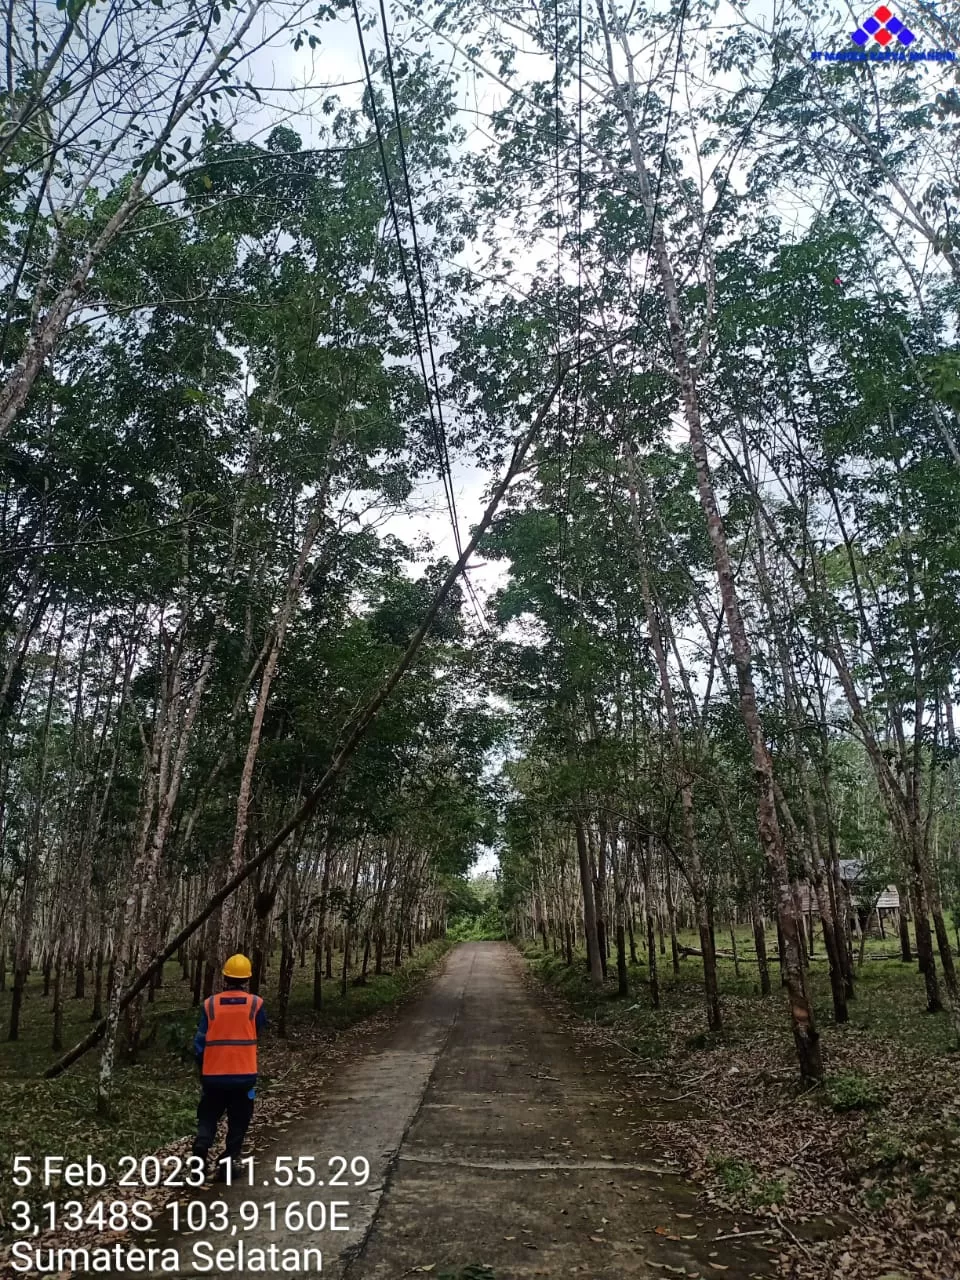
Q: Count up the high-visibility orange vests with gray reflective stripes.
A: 1